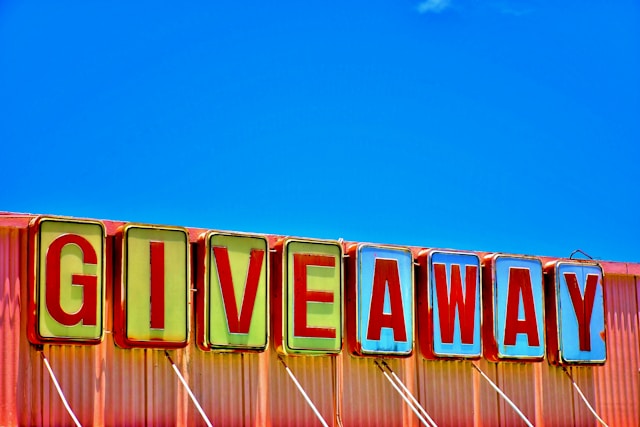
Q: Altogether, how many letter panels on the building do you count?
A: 8